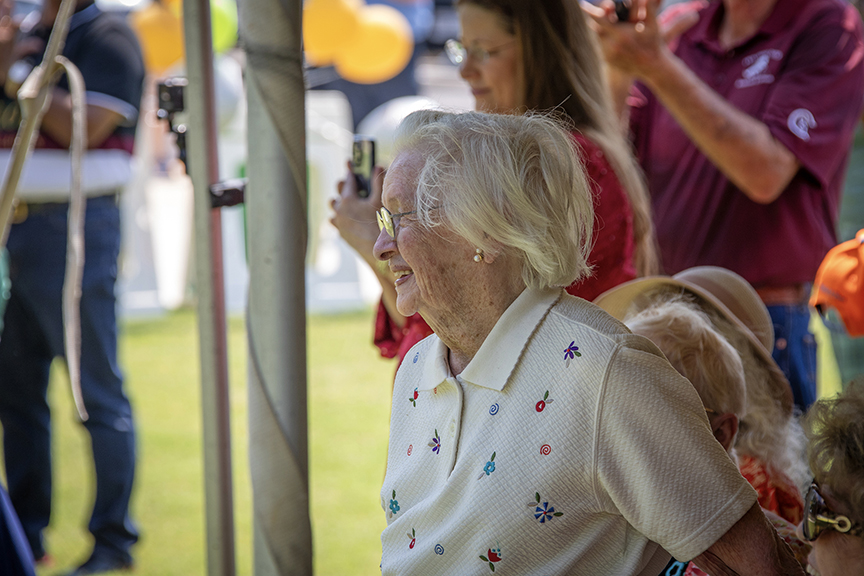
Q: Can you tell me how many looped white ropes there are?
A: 1